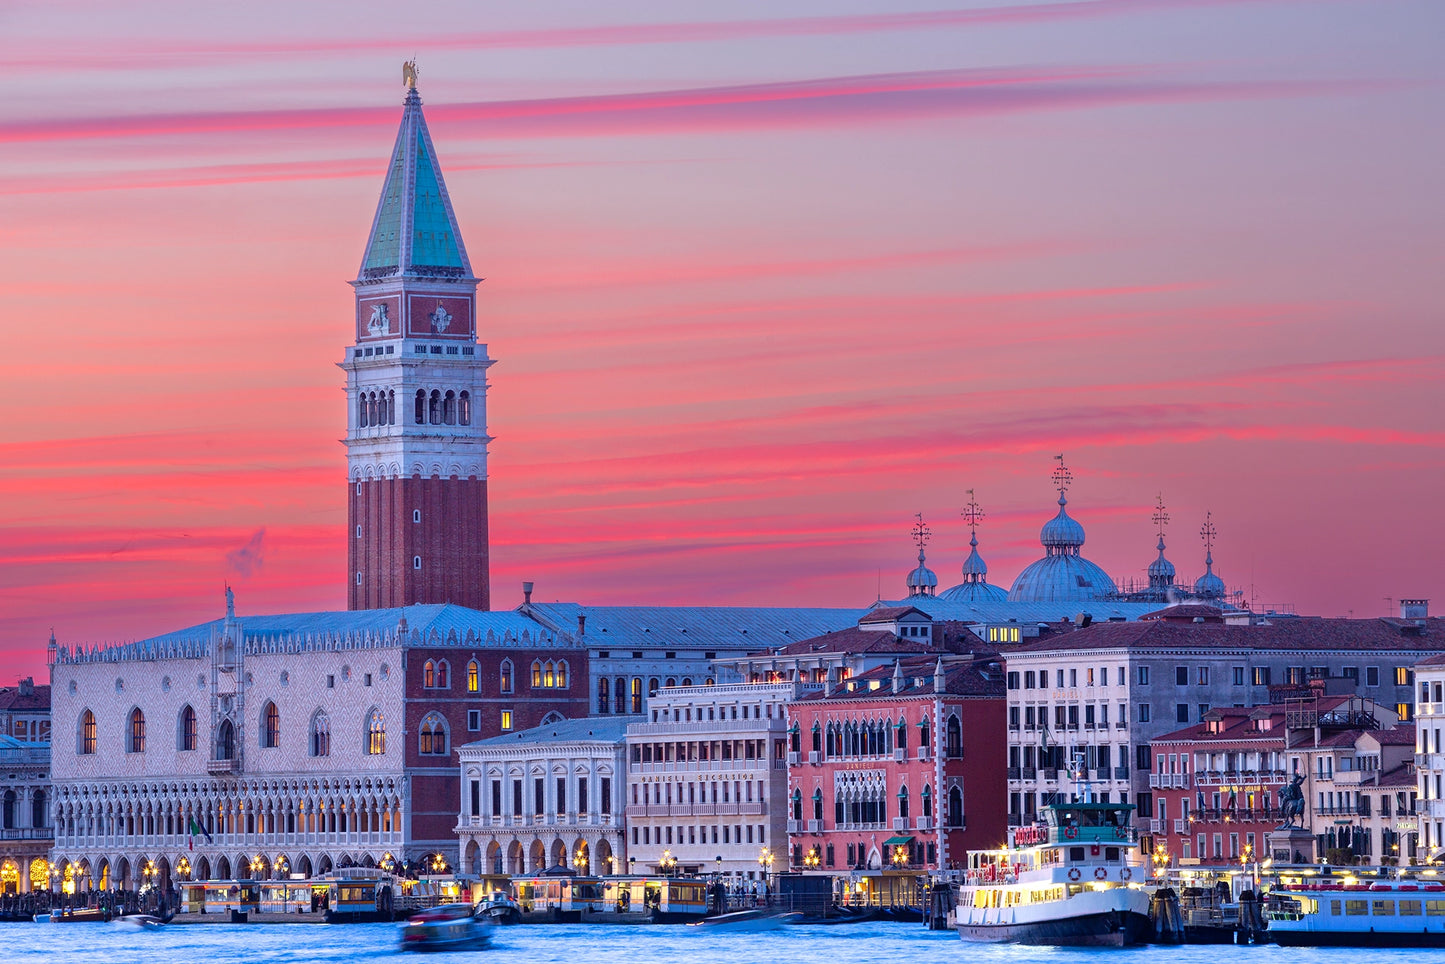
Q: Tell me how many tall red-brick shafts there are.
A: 1